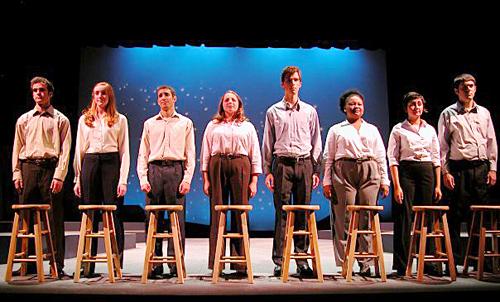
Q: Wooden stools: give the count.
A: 8